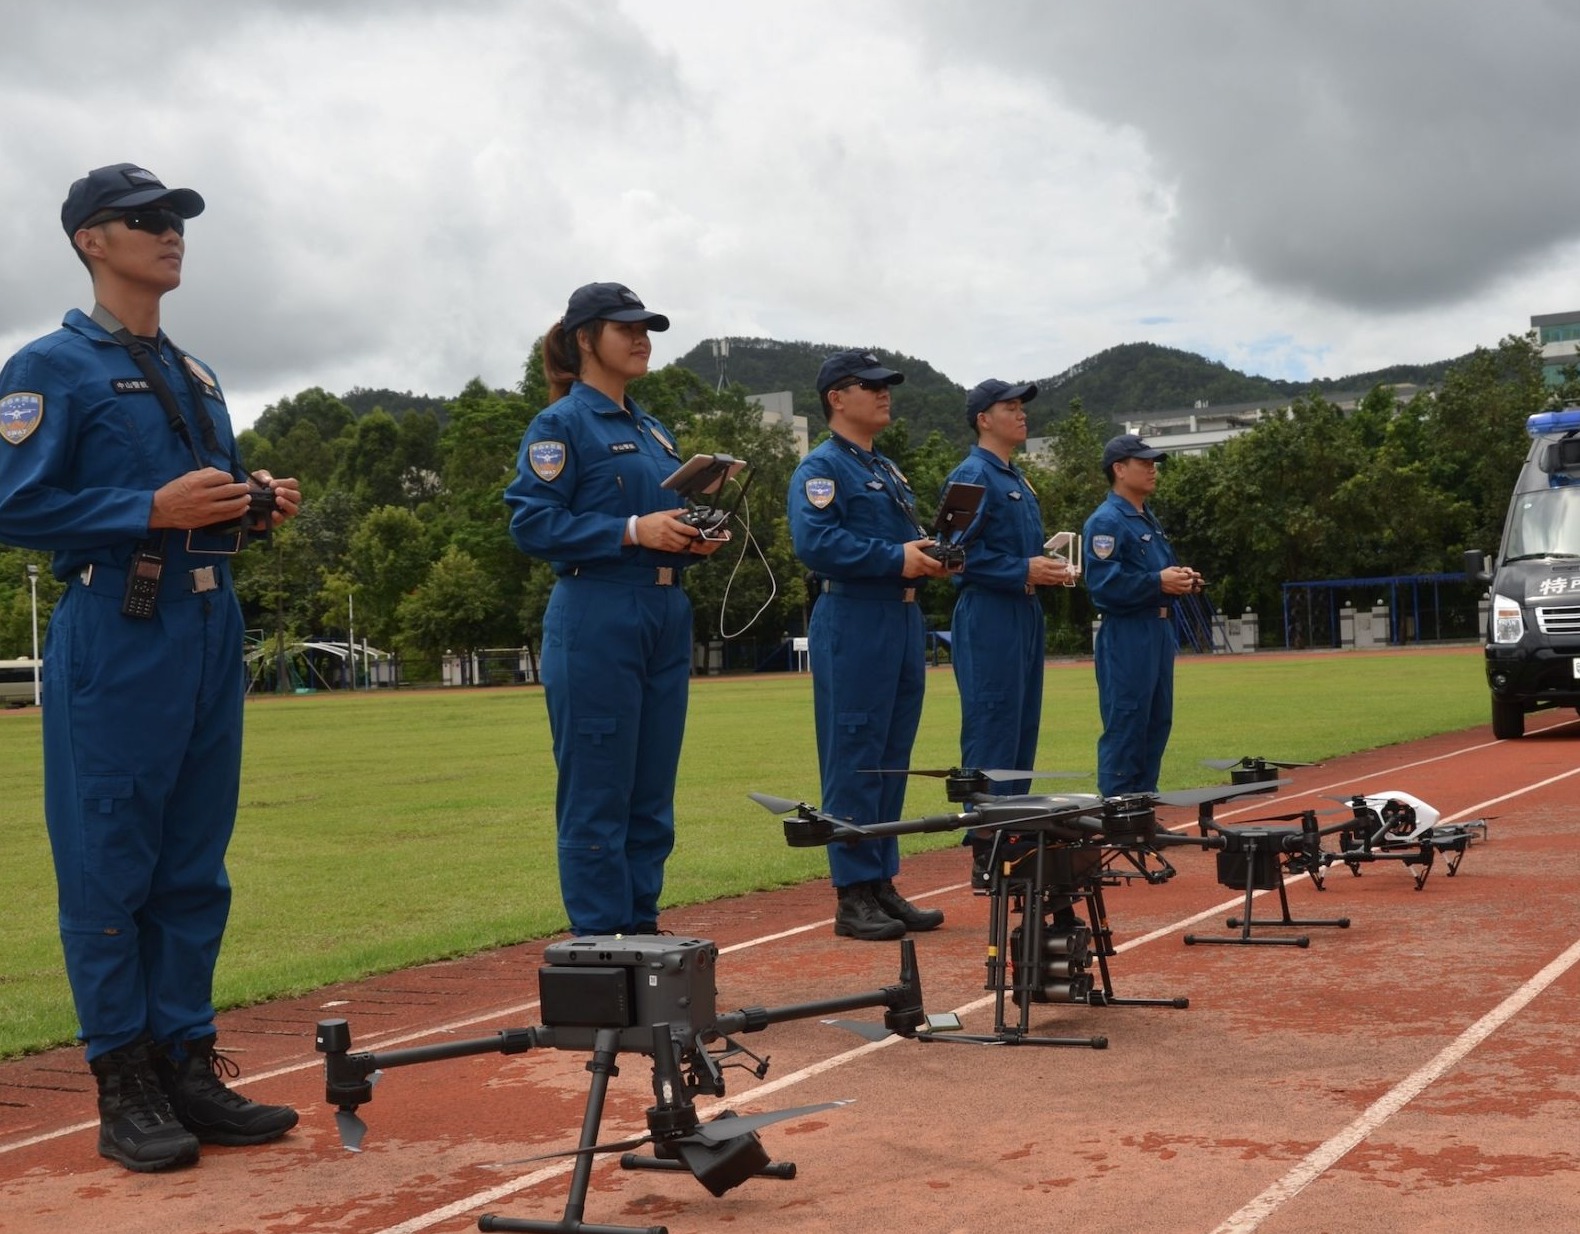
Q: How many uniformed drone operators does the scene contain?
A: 5